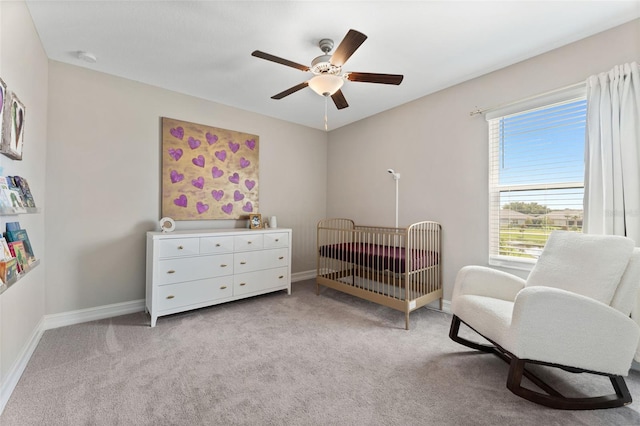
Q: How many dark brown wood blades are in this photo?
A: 5